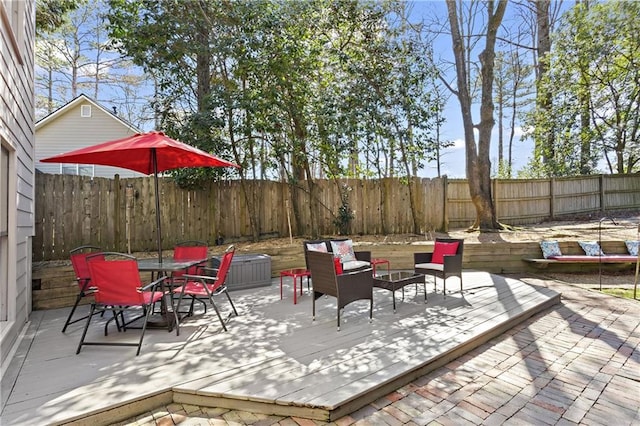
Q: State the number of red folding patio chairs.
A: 4